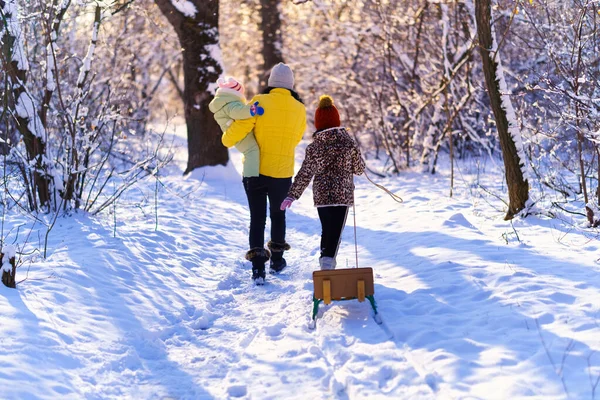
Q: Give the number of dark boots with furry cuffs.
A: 2